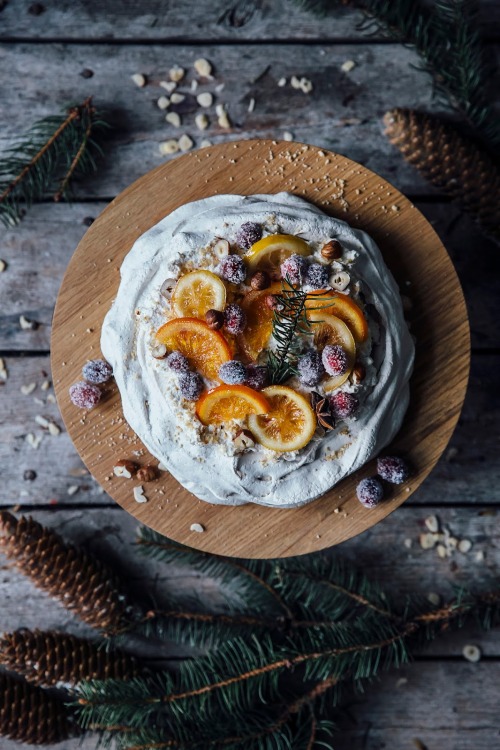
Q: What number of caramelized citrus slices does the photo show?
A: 8